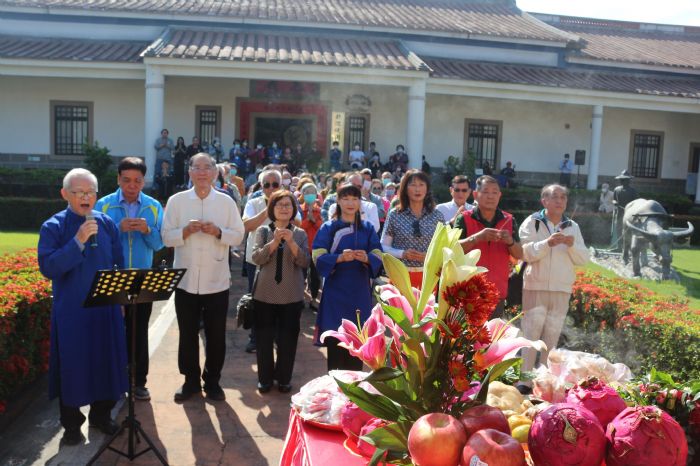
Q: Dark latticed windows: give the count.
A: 5